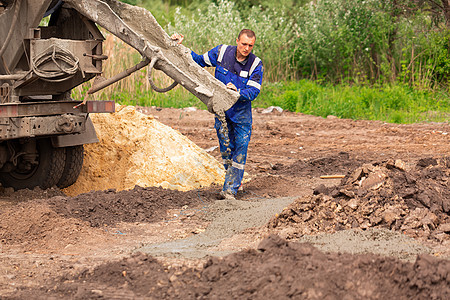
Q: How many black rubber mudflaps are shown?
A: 1